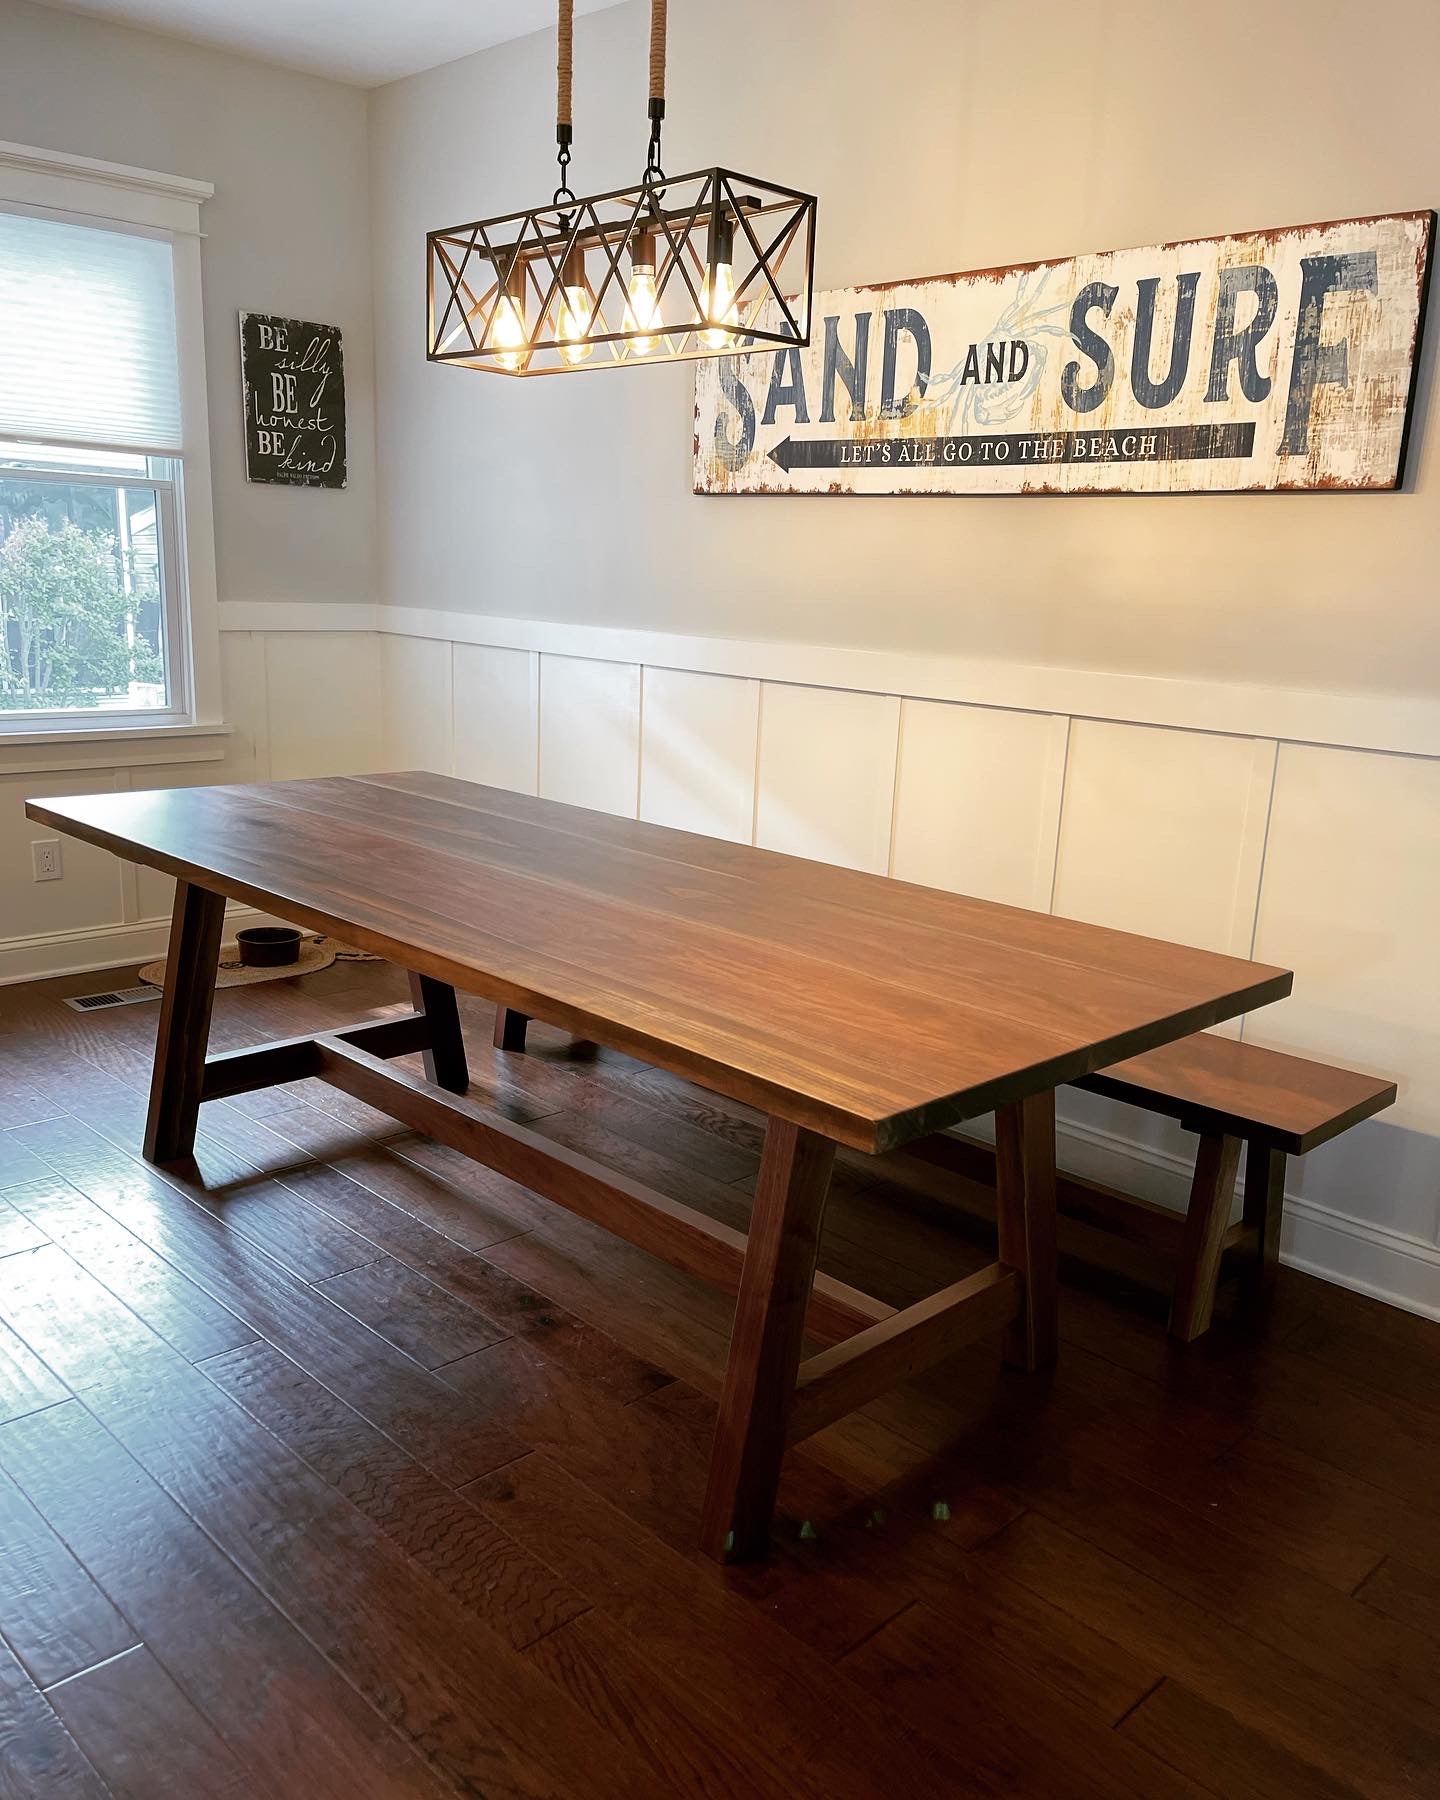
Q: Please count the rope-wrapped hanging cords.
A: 2